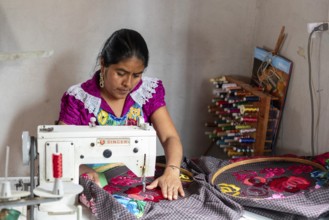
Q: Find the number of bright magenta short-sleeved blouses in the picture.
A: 1